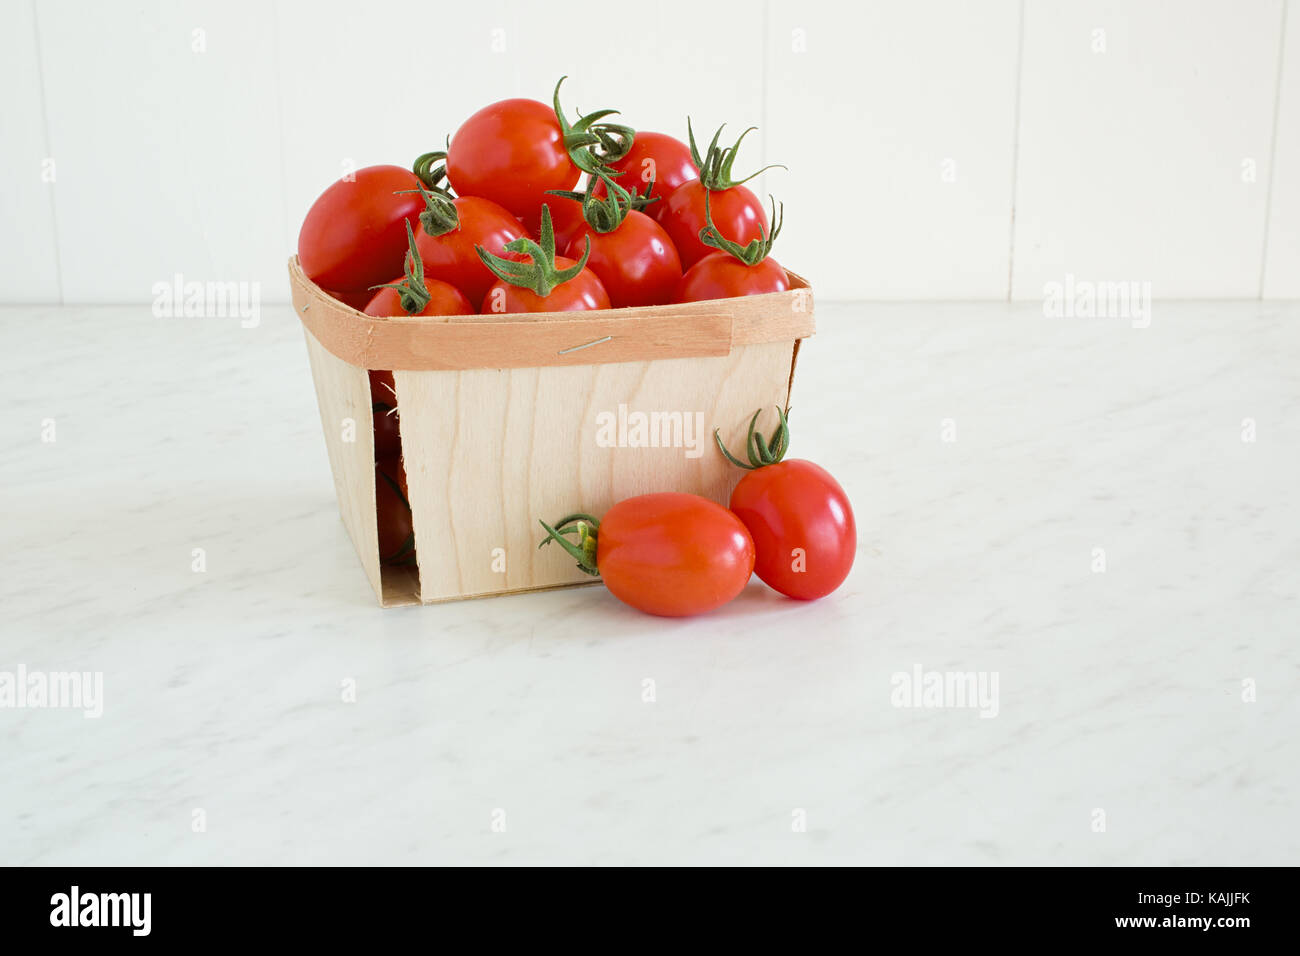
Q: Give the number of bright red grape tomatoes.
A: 12